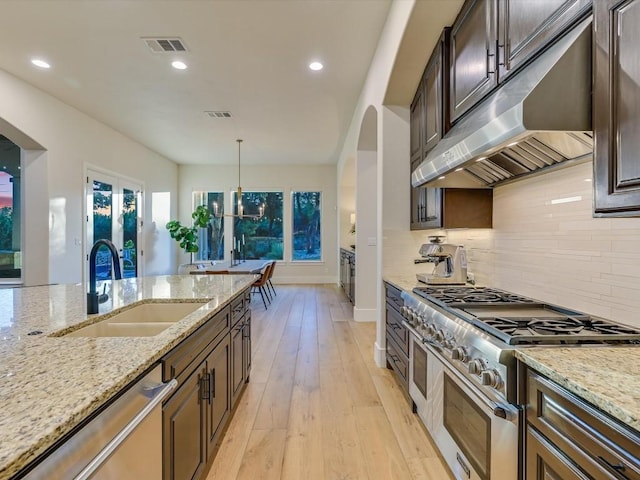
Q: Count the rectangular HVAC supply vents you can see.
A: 2